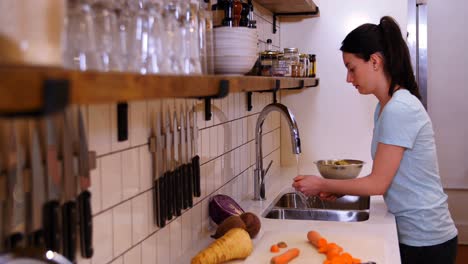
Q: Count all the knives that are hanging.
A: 11